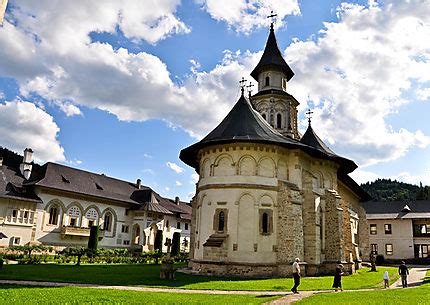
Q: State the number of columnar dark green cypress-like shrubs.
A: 3